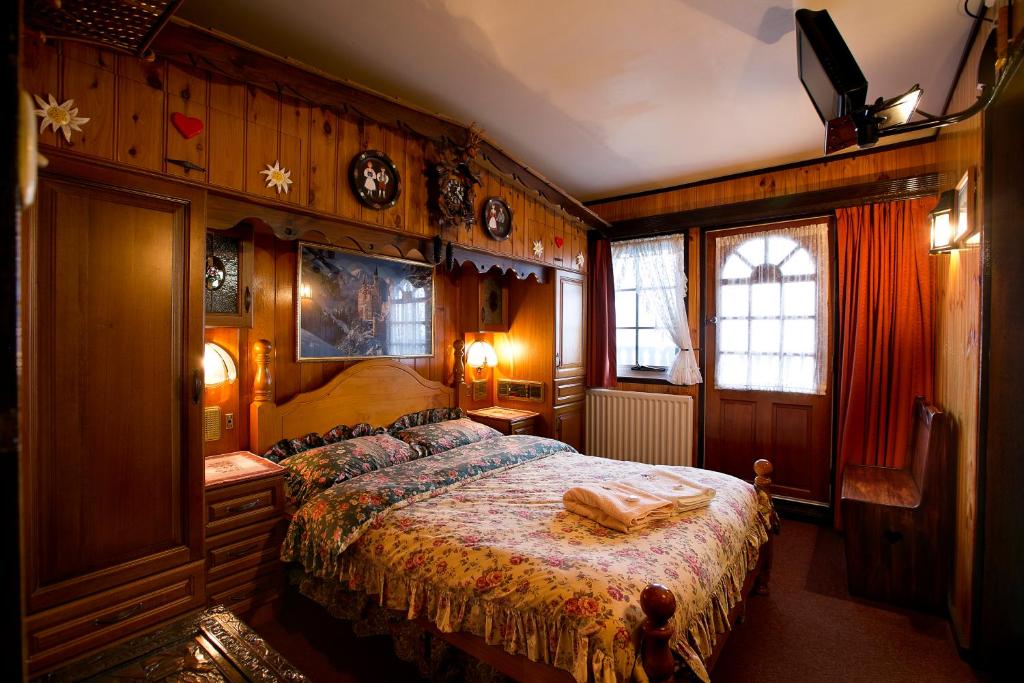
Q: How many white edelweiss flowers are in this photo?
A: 4